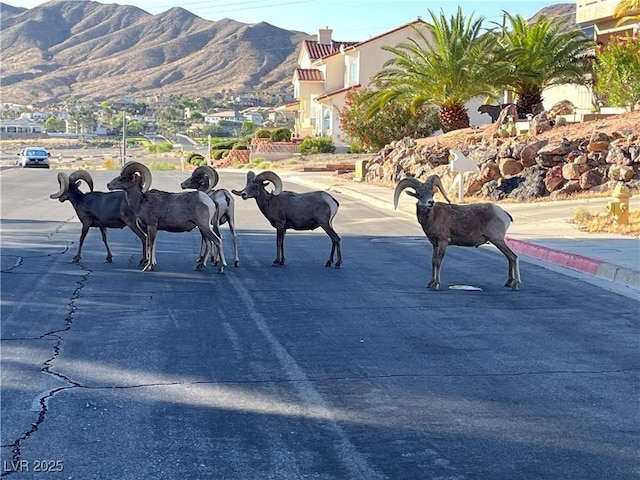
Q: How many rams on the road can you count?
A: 5